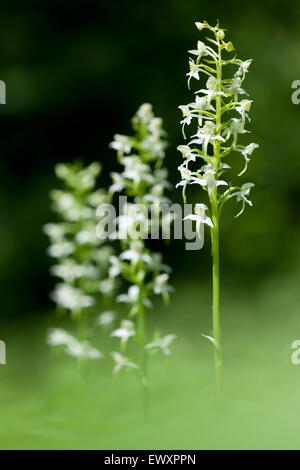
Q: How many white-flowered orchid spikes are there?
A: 3